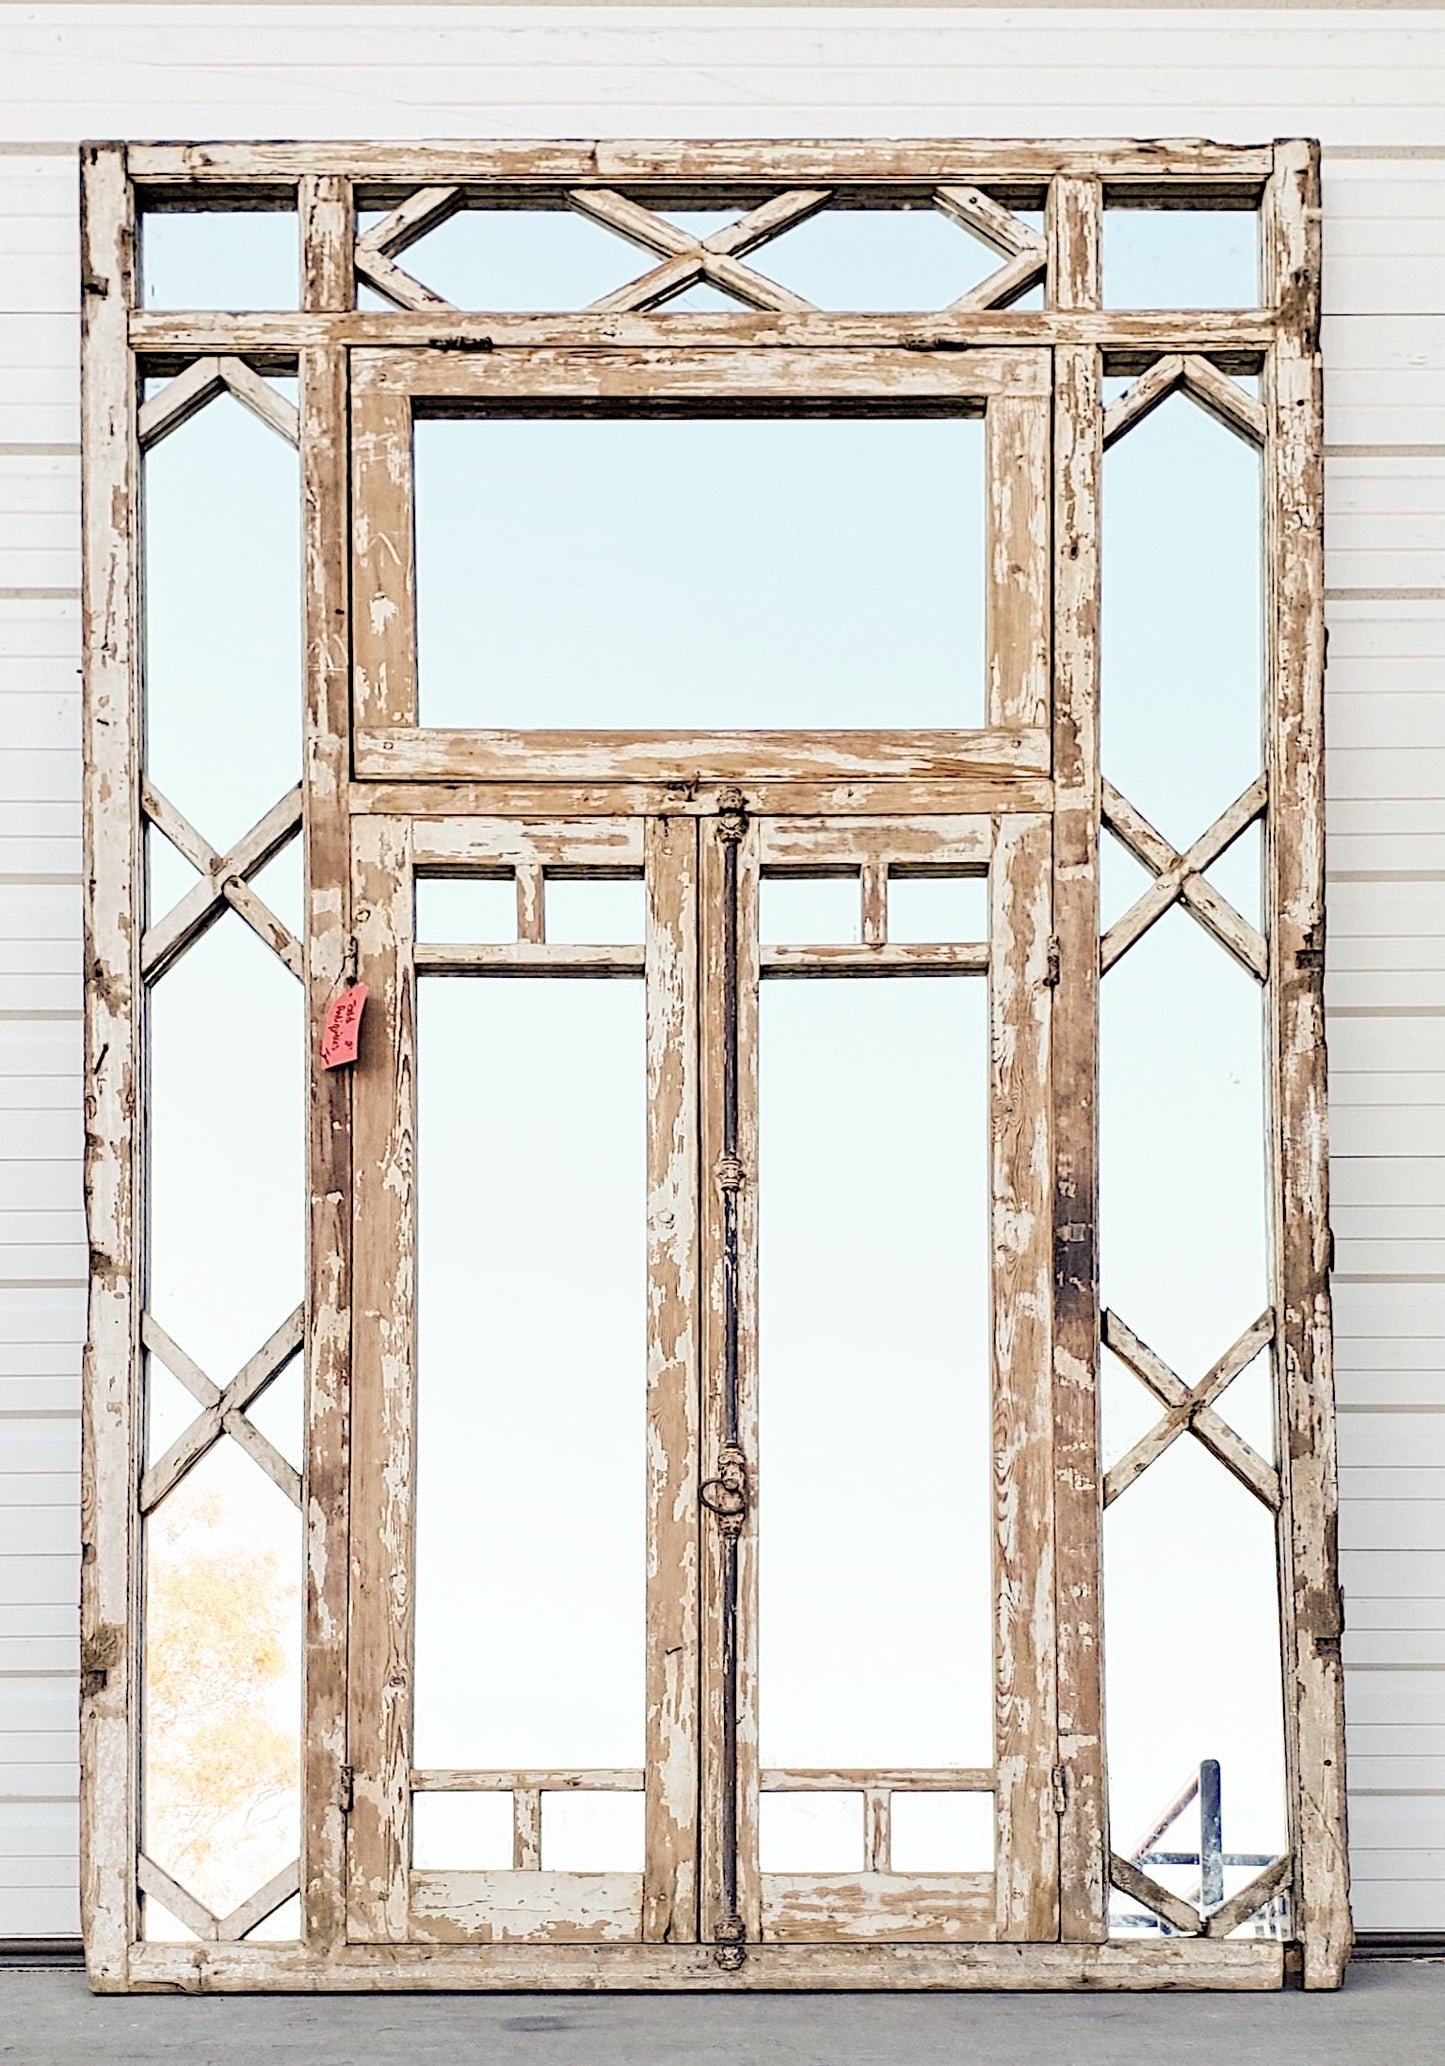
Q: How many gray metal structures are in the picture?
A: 1